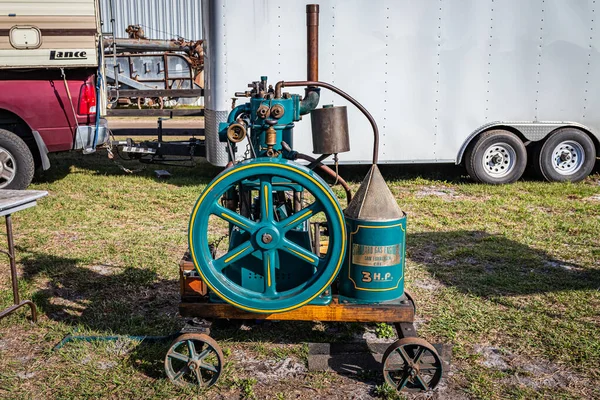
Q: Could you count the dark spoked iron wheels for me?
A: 2